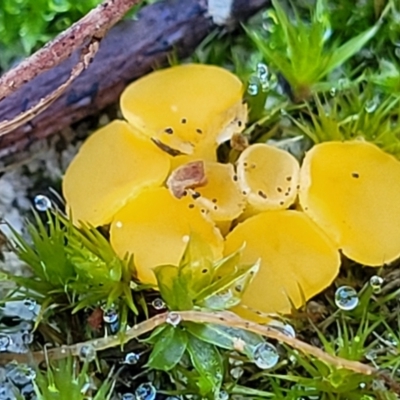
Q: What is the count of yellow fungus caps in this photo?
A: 7